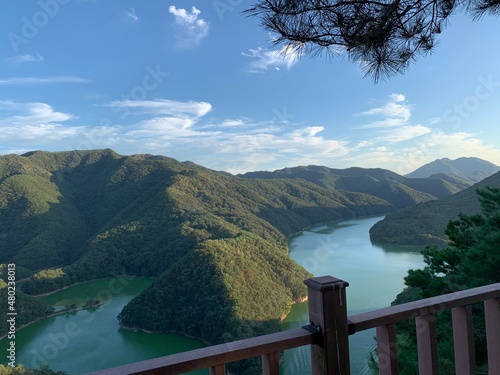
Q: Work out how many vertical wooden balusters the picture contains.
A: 6